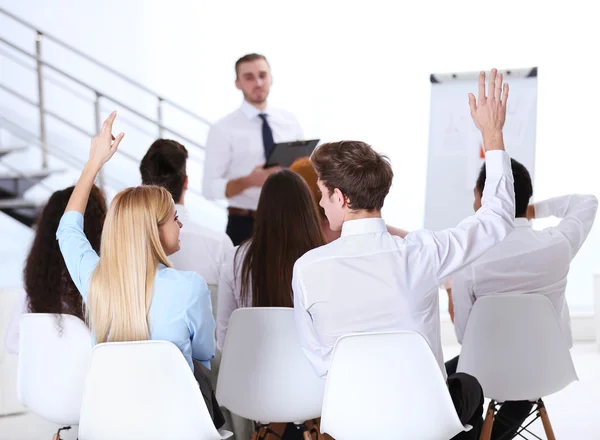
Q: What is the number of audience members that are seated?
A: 7